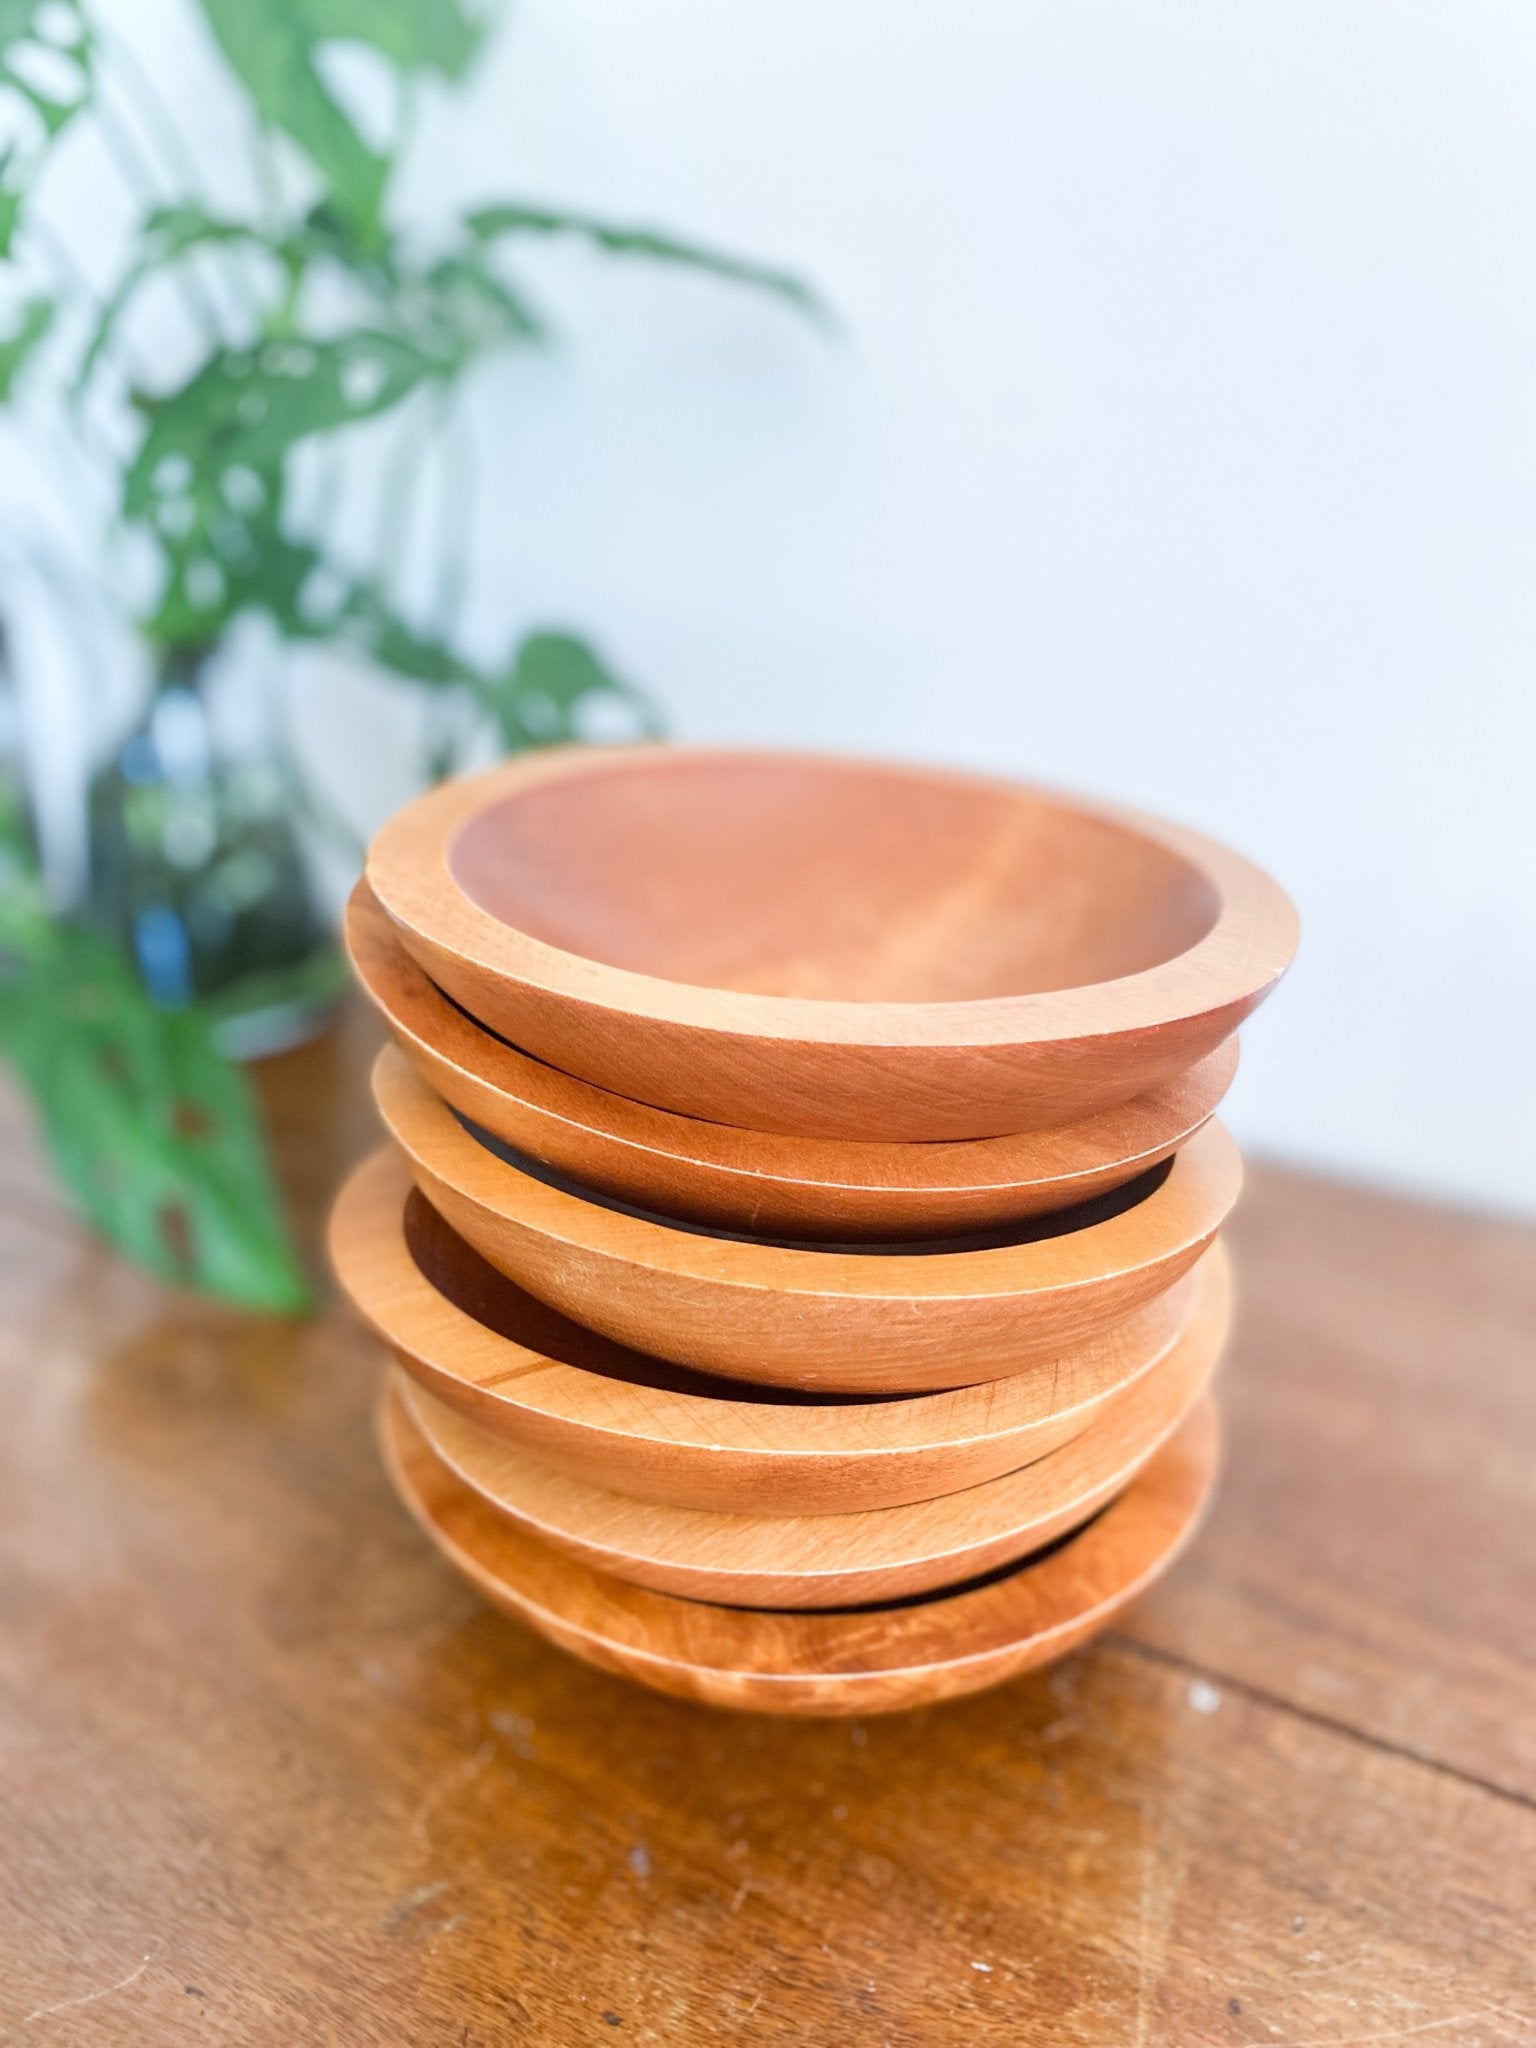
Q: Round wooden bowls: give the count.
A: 6